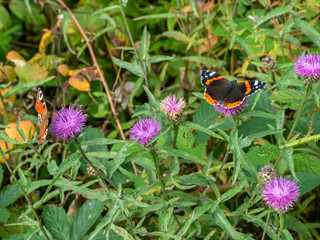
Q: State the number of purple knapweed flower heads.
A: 6